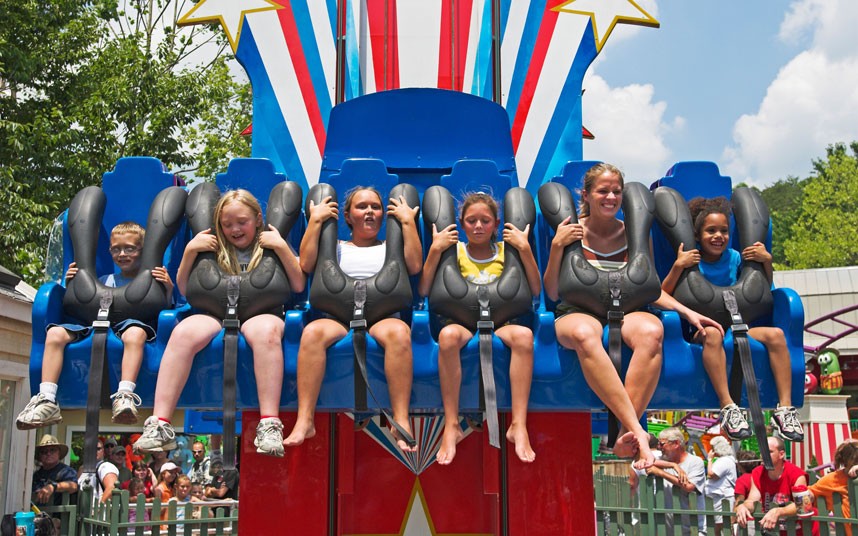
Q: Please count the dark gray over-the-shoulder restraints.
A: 6